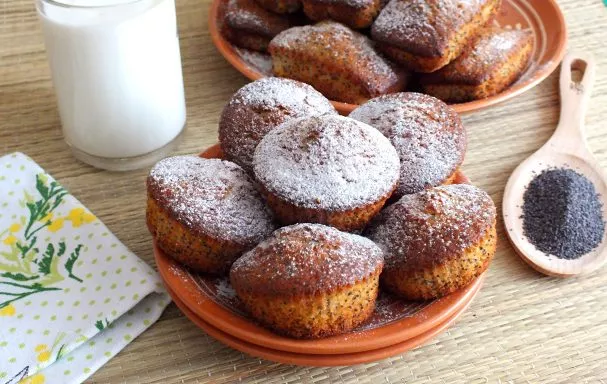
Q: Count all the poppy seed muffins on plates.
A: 12